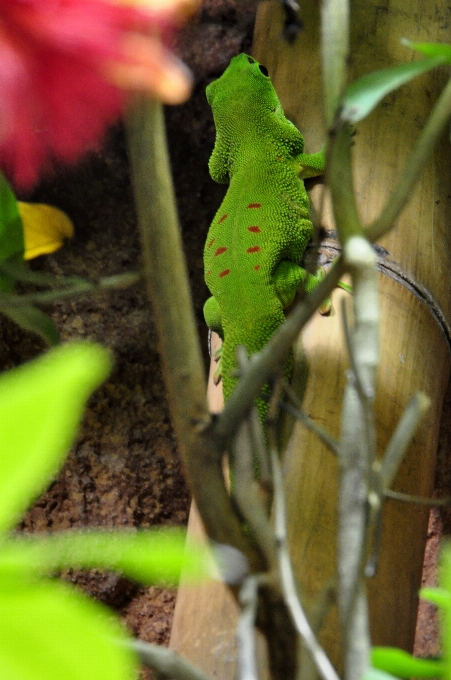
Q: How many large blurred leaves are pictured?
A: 3